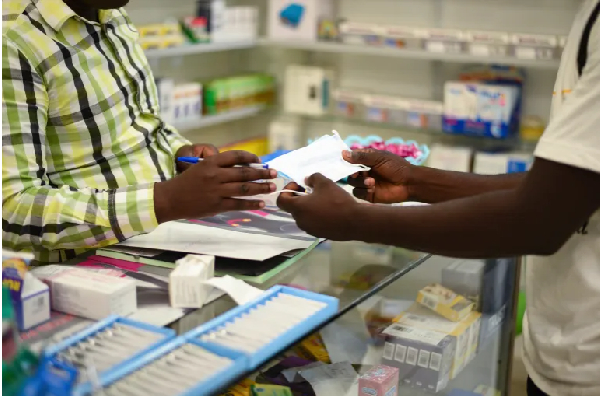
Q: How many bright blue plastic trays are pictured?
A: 3